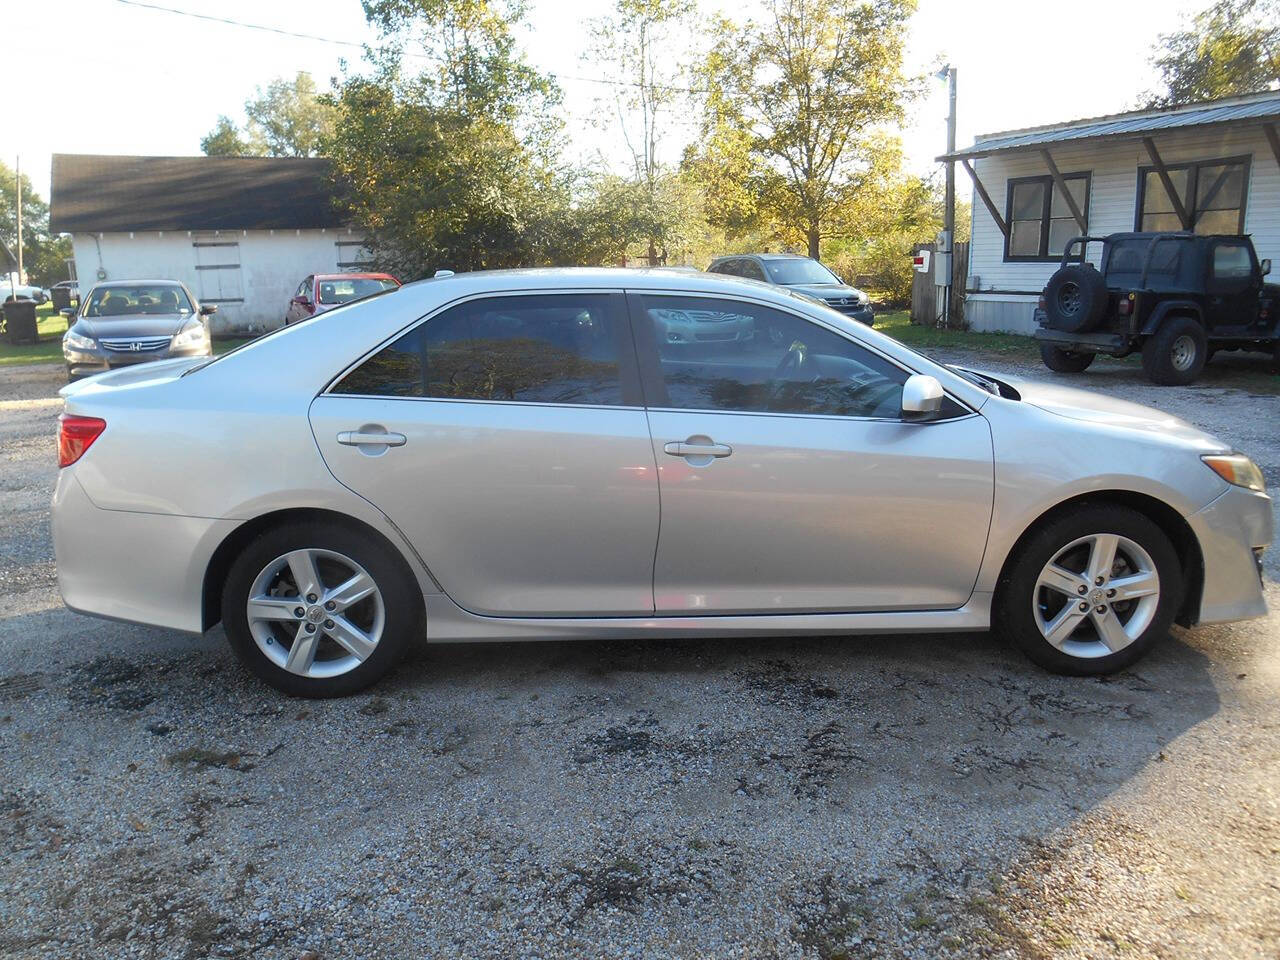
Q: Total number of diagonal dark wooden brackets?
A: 4